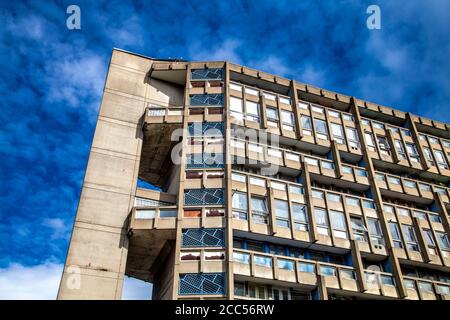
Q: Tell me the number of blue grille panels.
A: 7